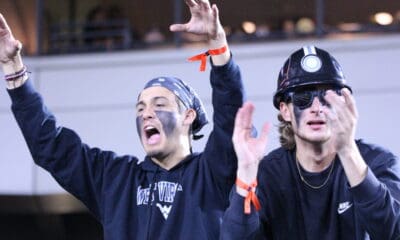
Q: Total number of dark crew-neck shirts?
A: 1